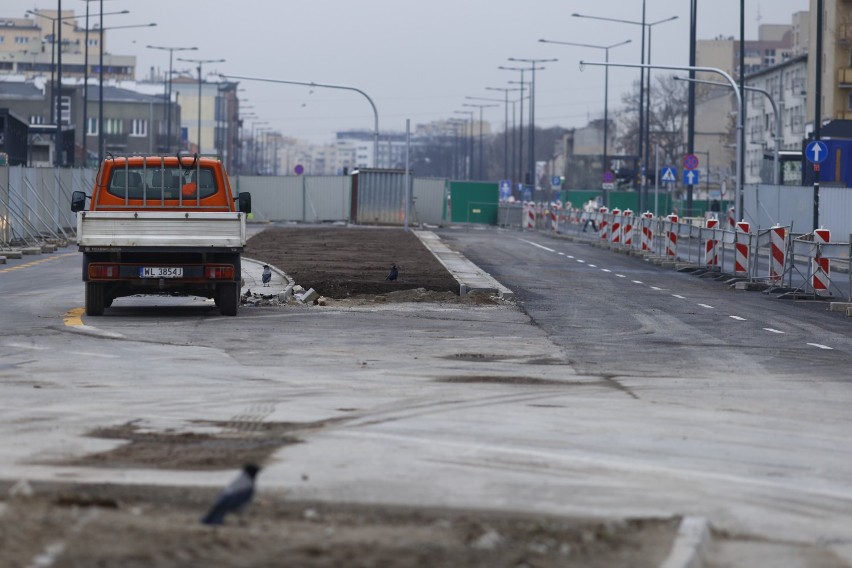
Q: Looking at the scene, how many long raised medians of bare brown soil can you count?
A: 1